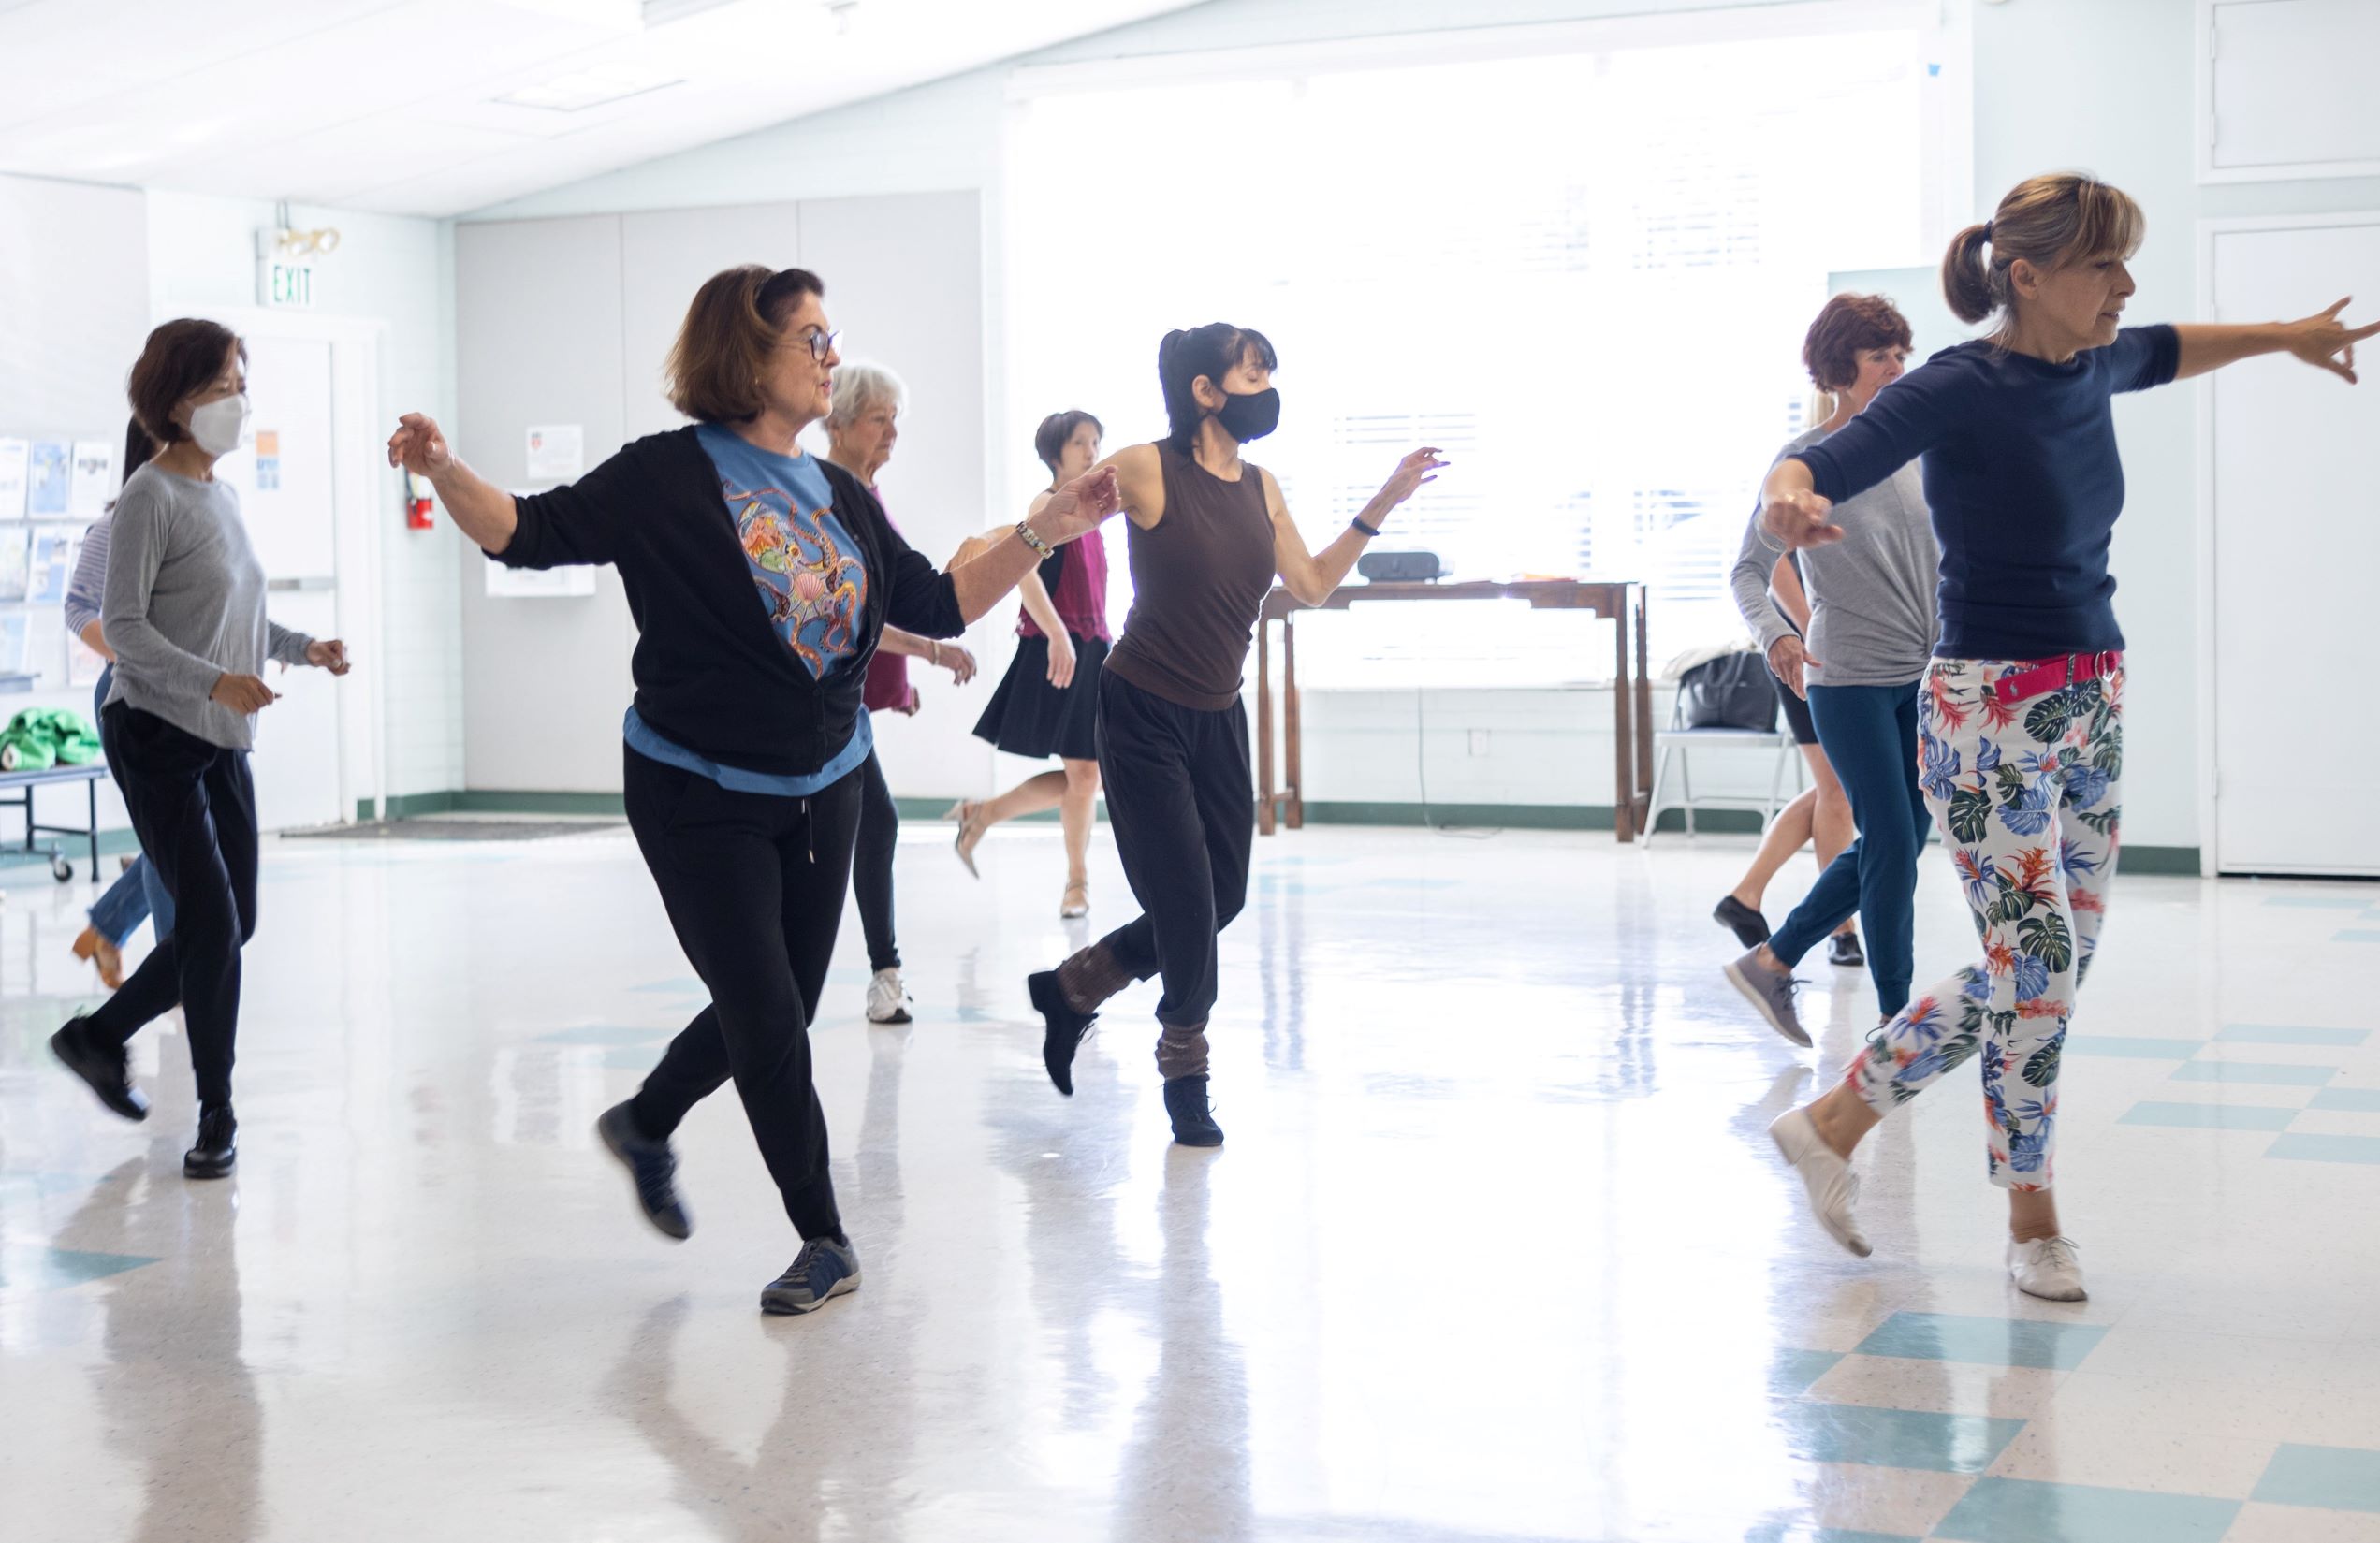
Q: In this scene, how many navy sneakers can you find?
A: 2